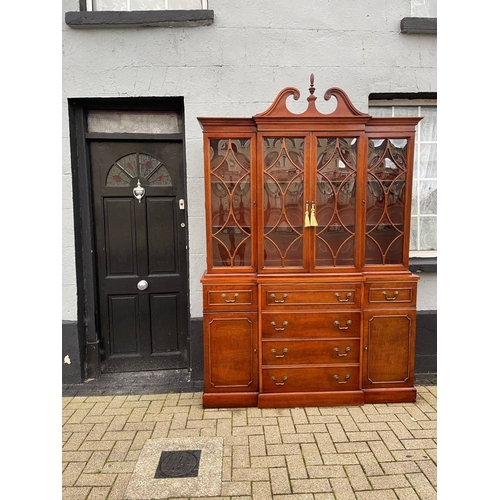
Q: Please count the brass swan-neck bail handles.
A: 10